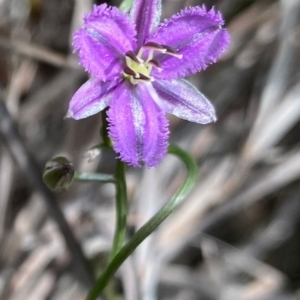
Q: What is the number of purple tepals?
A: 6